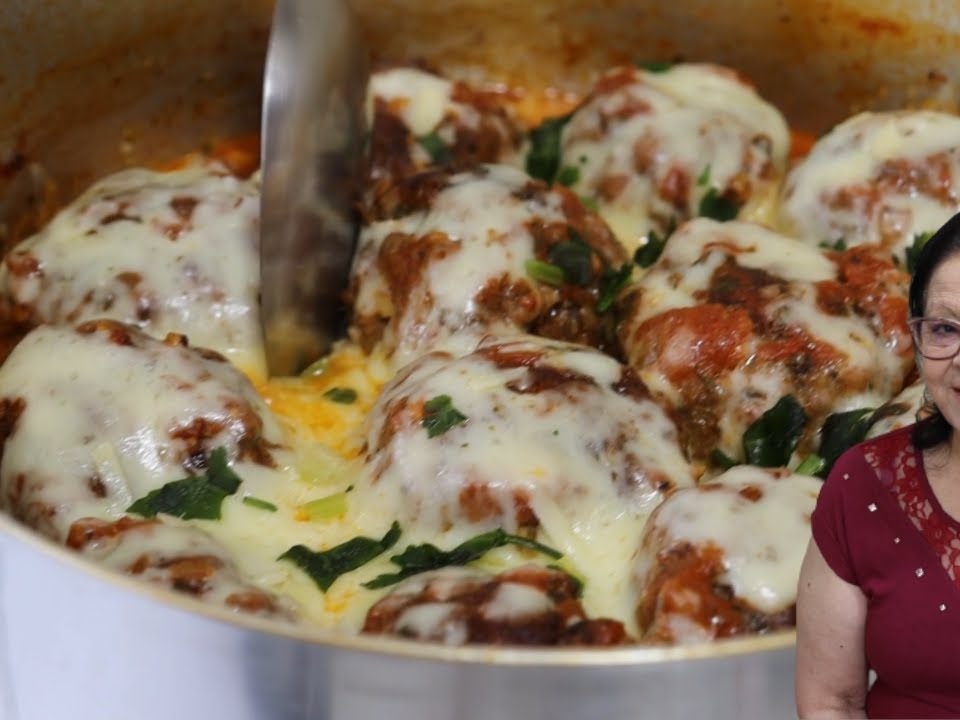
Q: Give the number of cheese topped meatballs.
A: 12